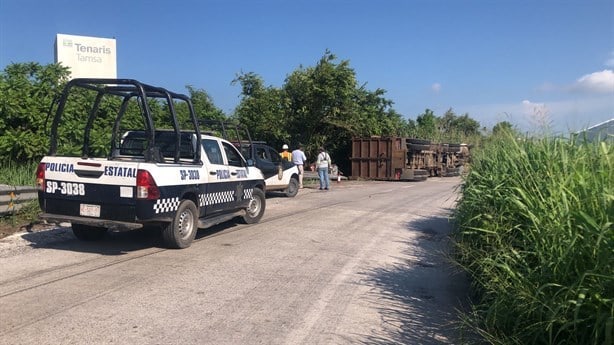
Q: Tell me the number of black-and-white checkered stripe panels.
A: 3